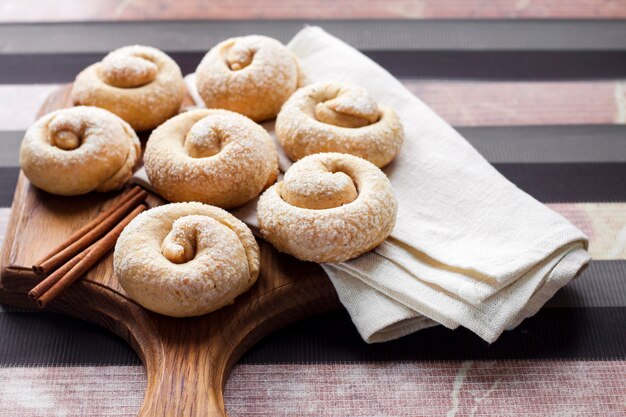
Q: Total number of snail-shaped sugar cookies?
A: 7